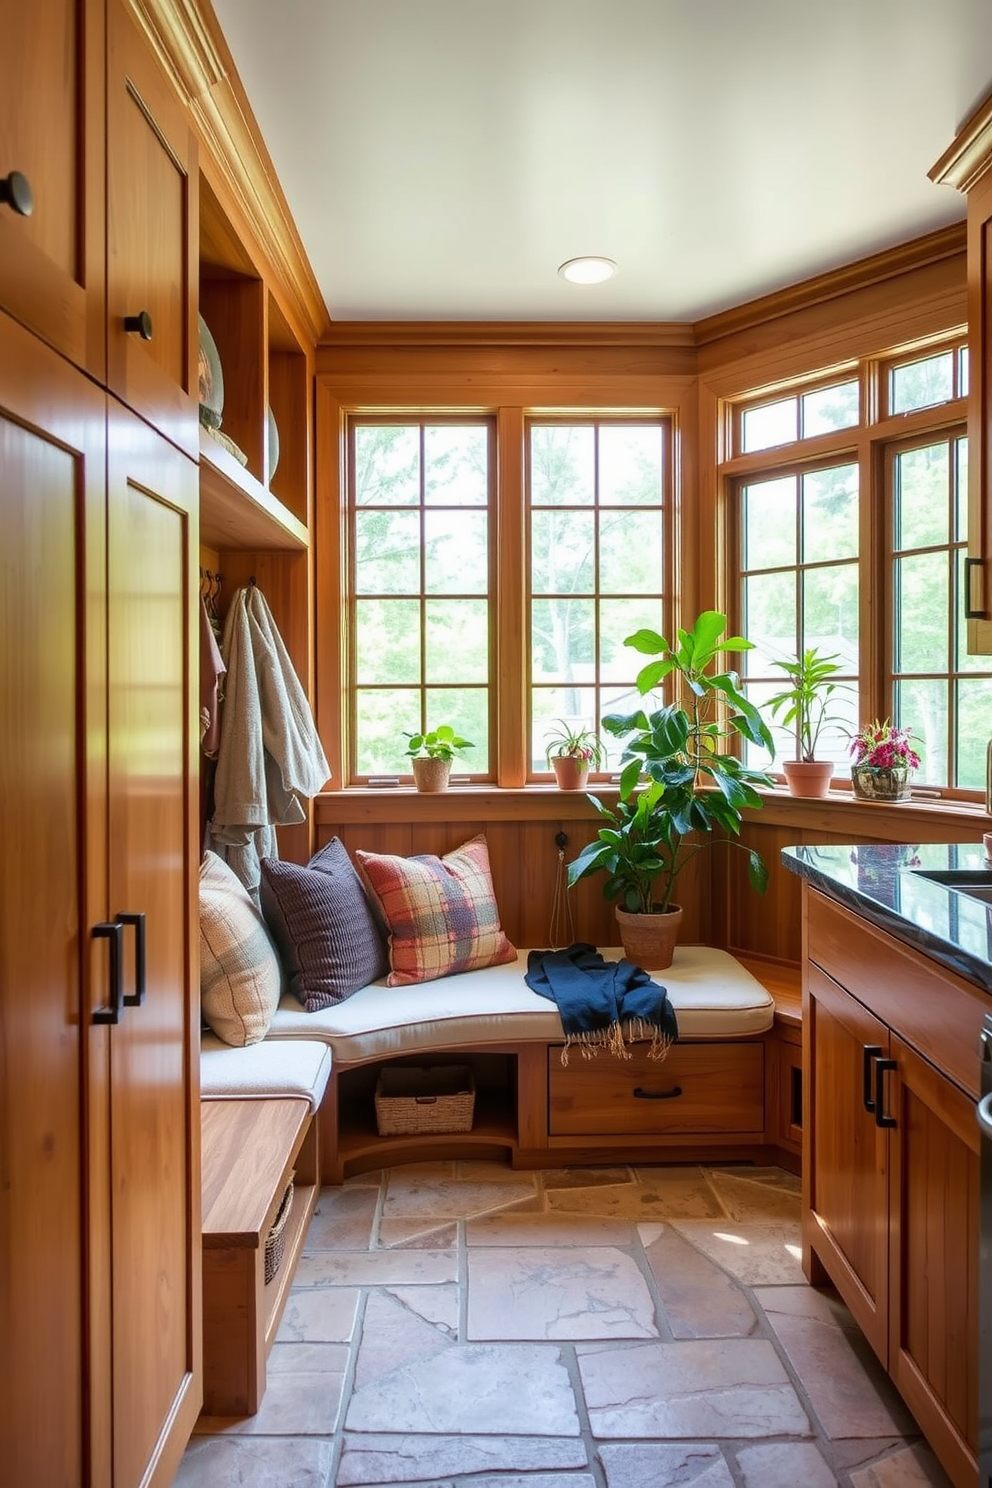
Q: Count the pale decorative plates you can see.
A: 2